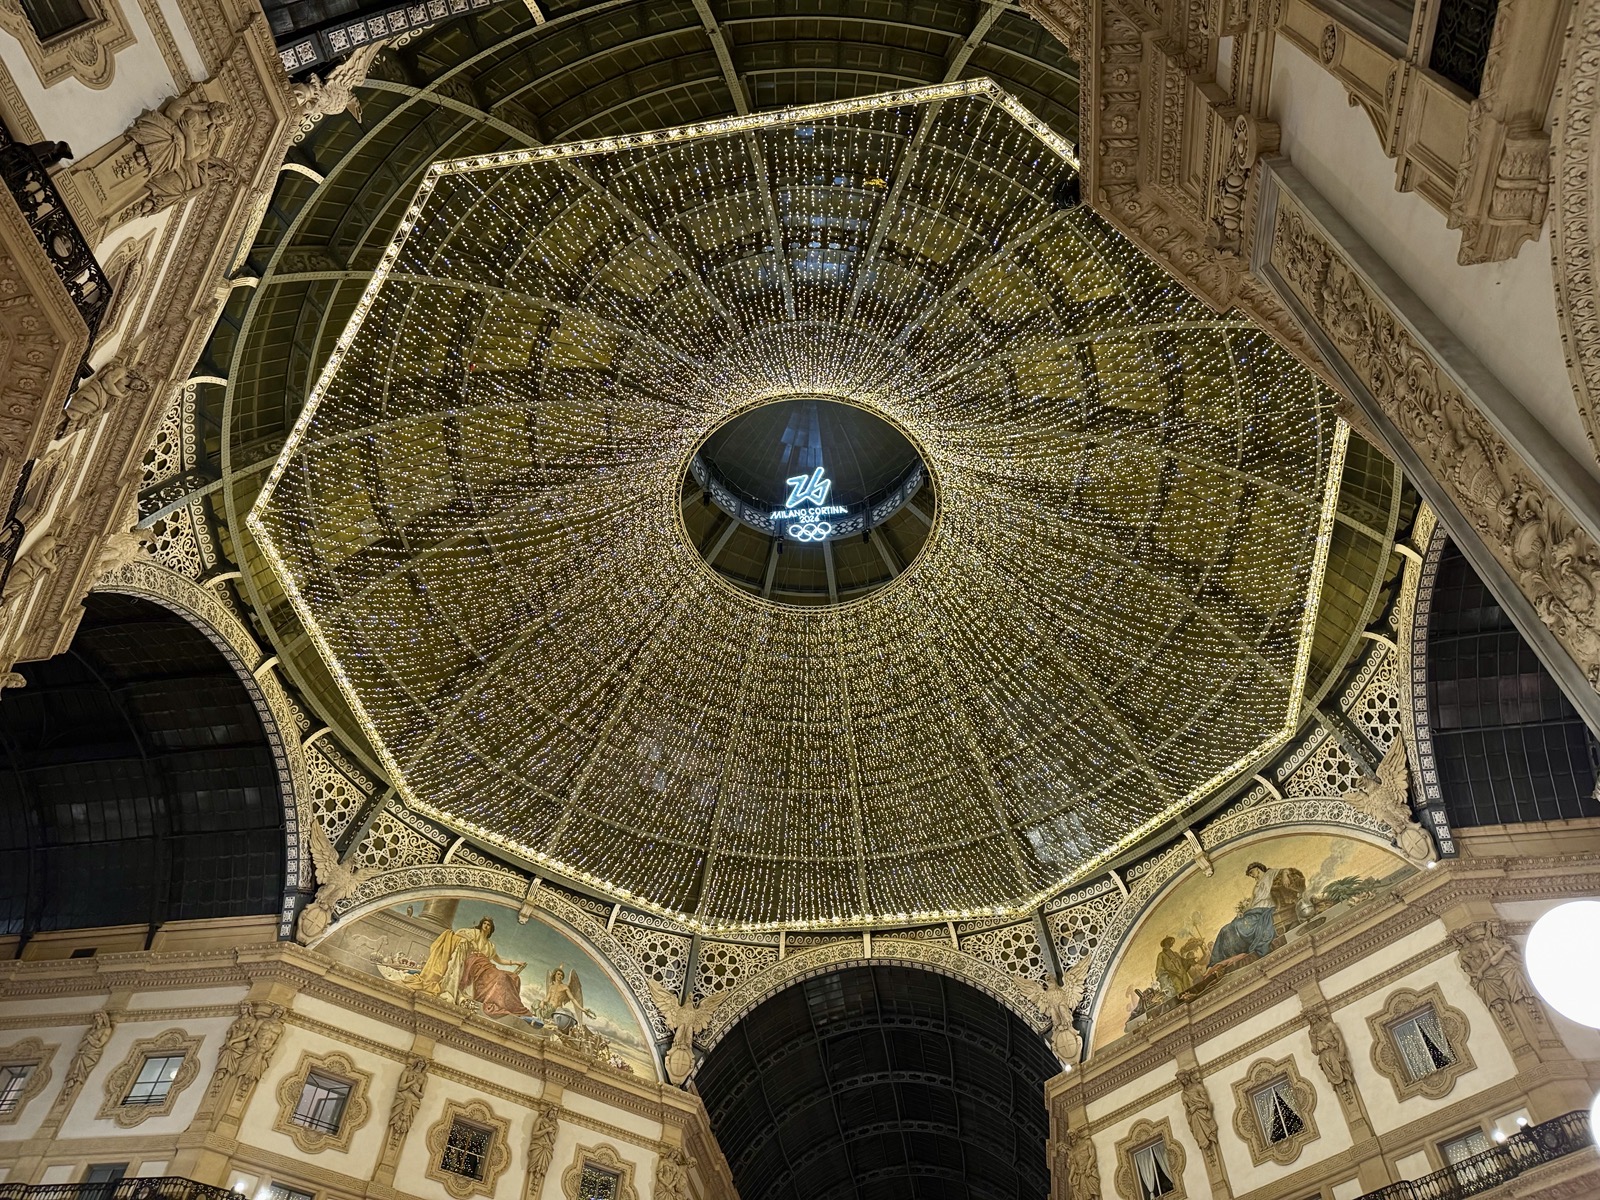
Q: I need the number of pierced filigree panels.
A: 10